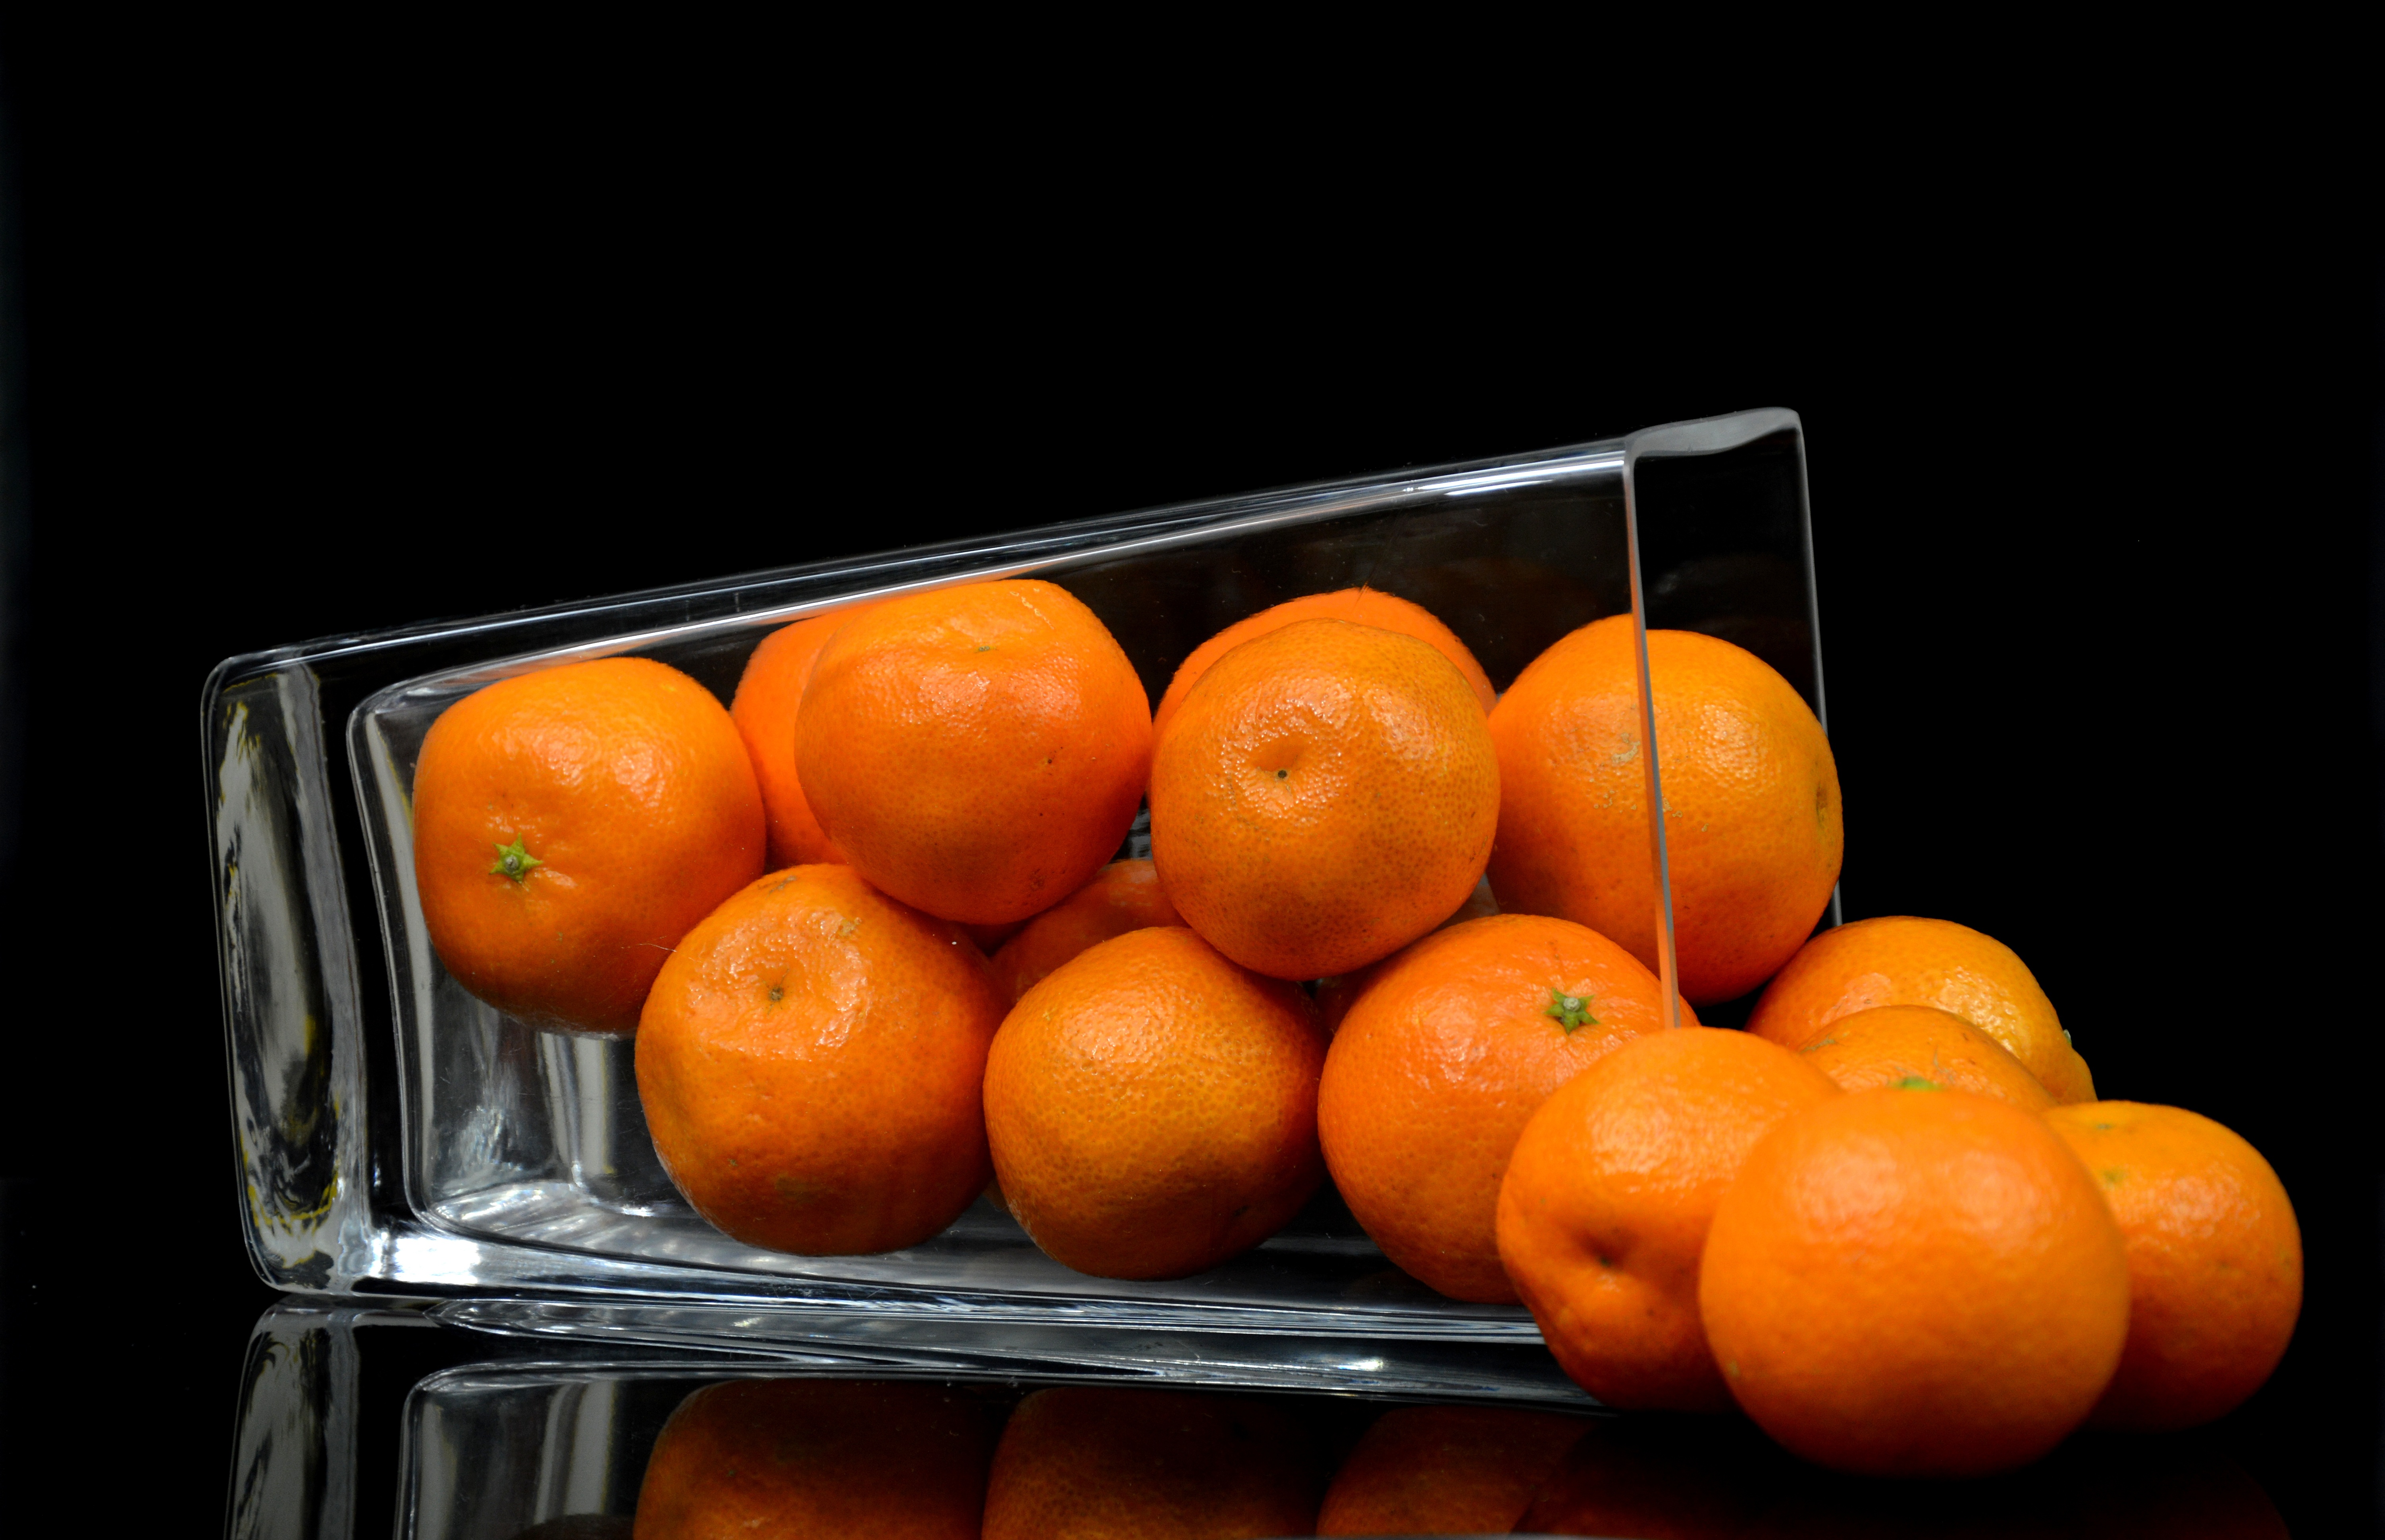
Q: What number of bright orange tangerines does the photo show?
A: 15